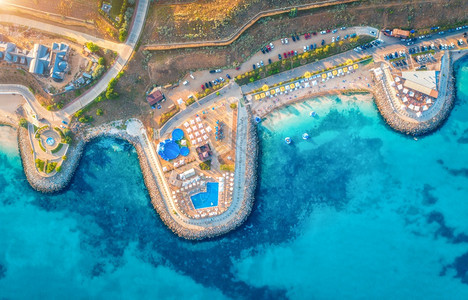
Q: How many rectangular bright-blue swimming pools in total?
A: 1